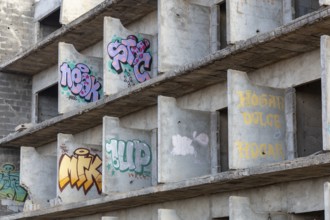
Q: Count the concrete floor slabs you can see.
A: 3